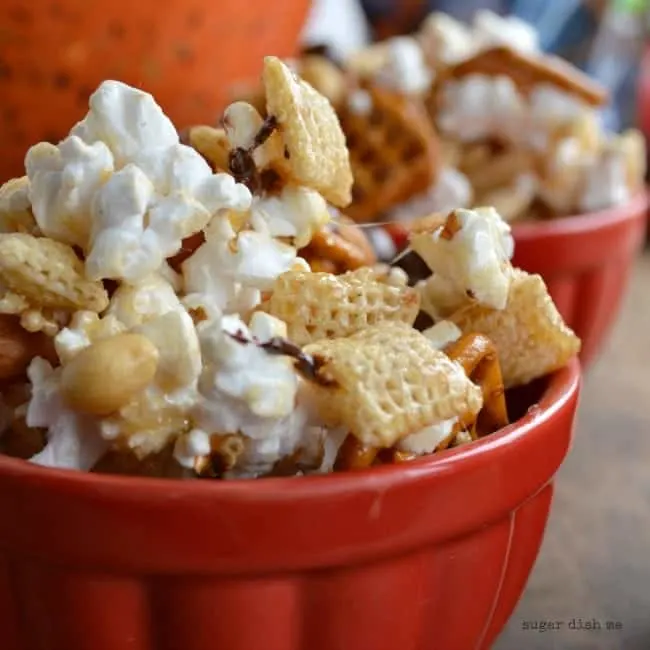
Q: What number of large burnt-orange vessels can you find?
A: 1